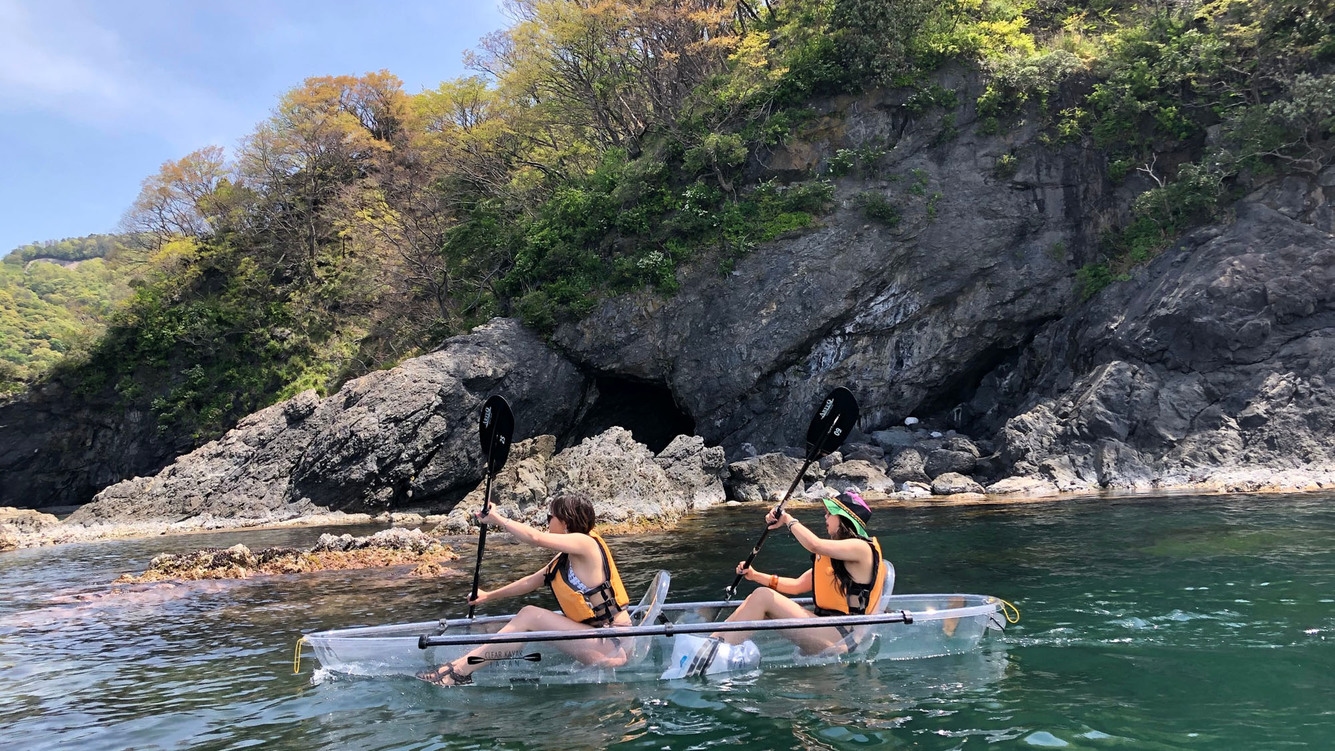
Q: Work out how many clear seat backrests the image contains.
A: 2